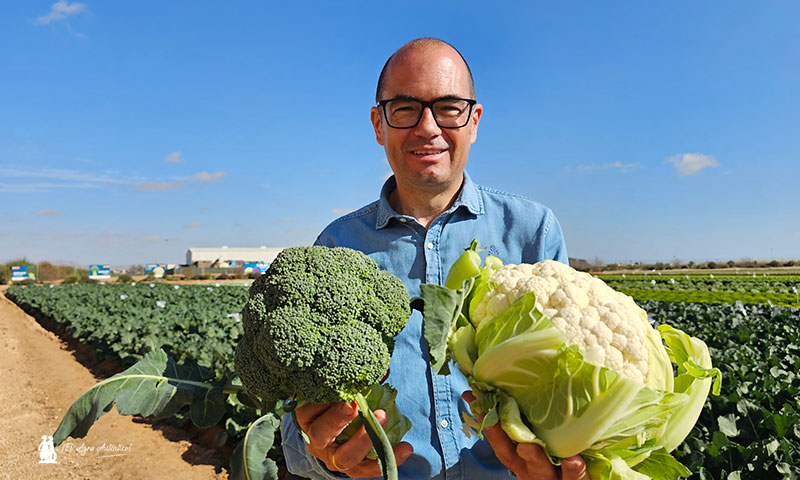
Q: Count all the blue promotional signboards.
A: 4